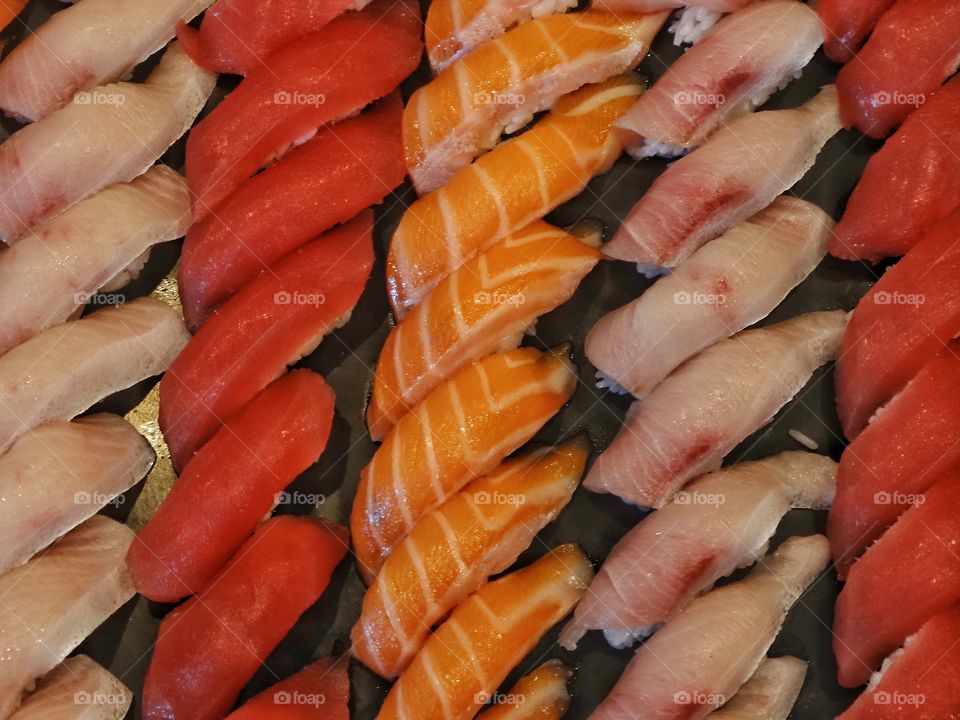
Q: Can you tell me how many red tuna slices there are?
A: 14